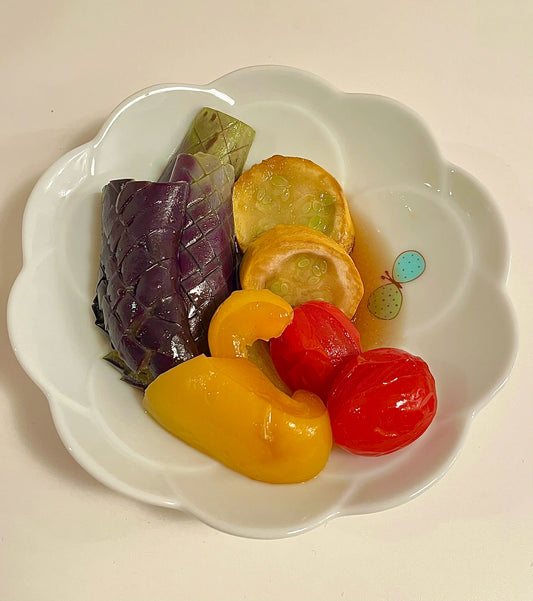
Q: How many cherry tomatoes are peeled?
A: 2